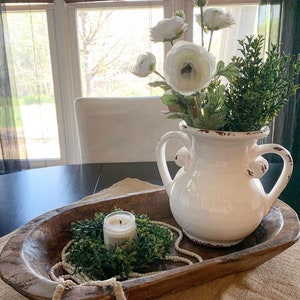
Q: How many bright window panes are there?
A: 3